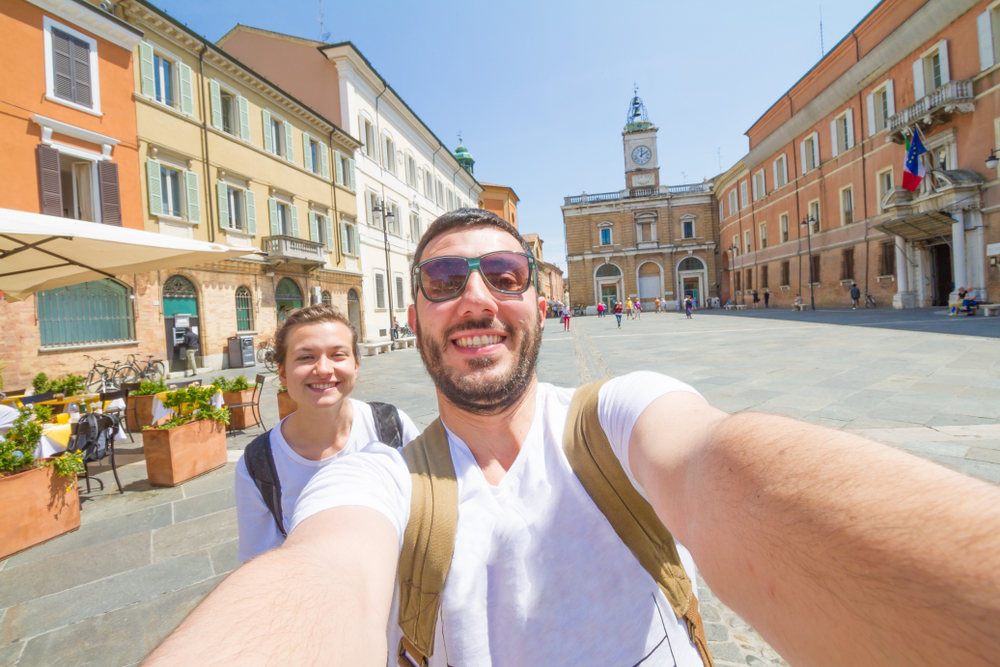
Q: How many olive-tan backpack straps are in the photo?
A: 2